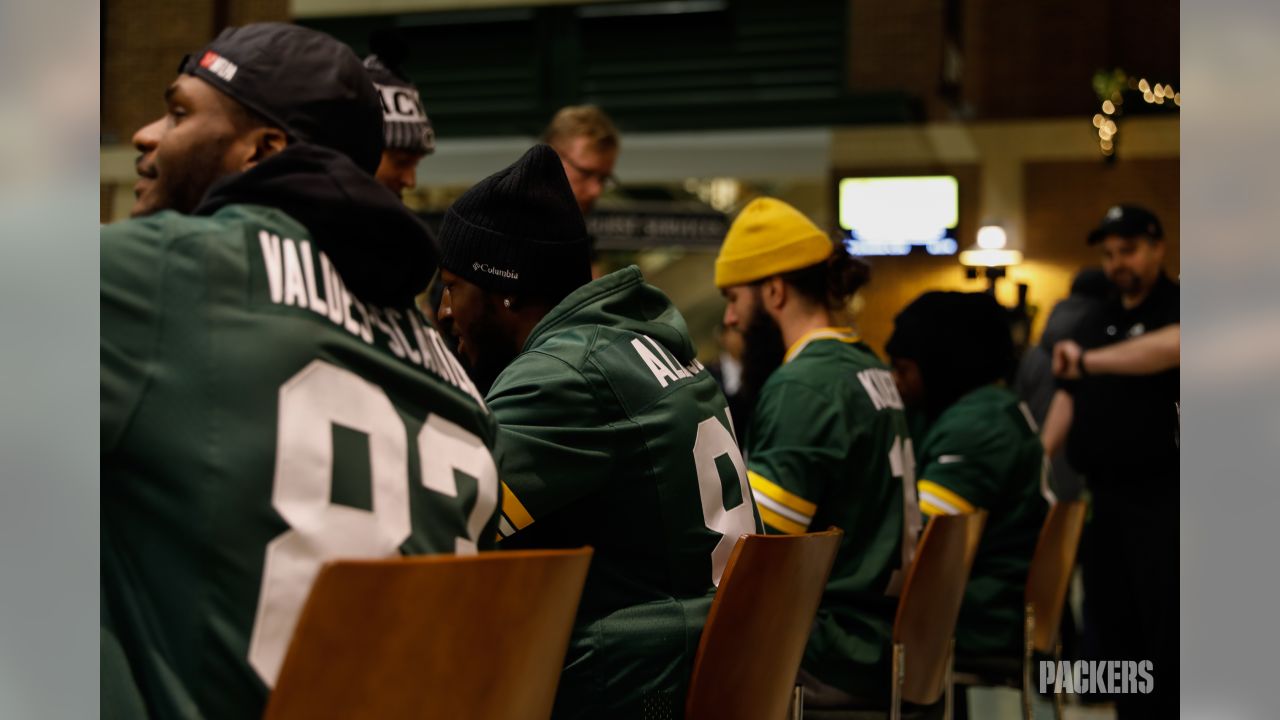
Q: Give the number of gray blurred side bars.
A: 2